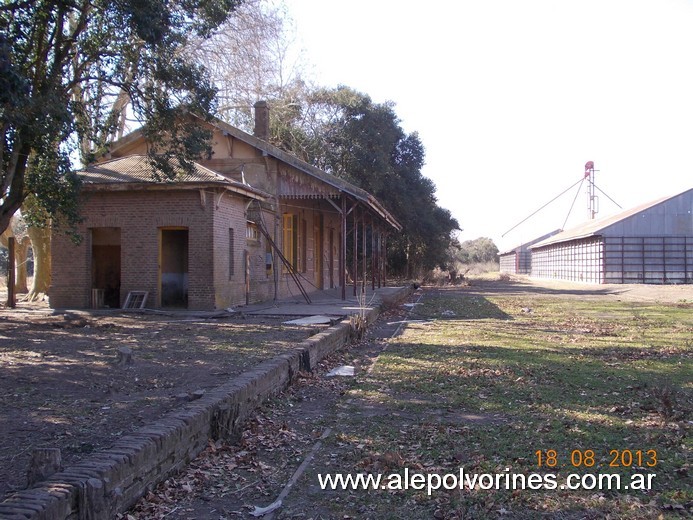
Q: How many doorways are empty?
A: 2